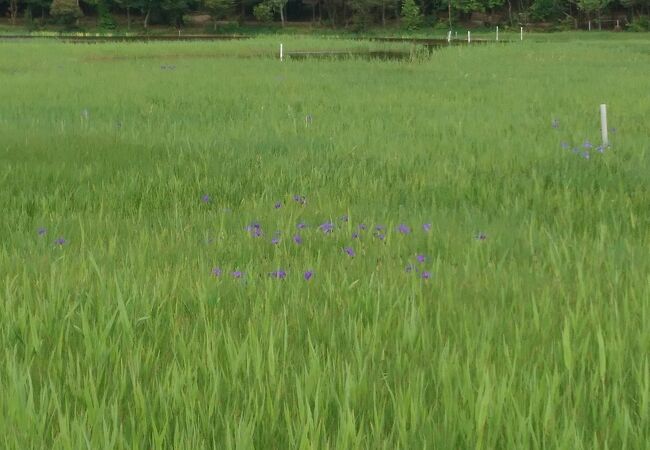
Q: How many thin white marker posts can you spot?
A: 6